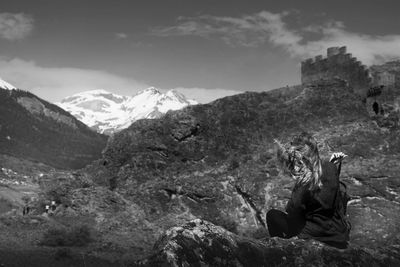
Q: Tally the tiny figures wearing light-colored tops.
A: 2